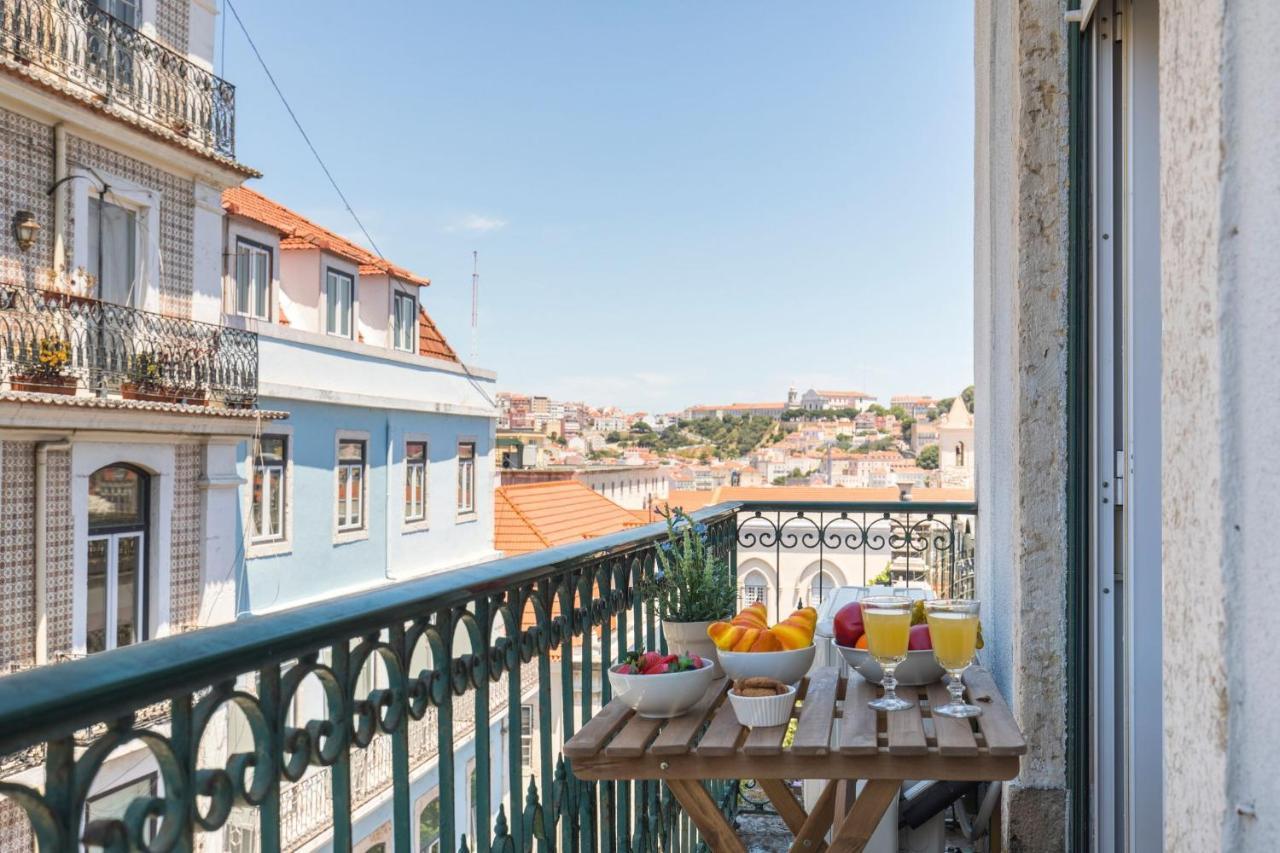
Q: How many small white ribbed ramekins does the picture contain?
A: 1